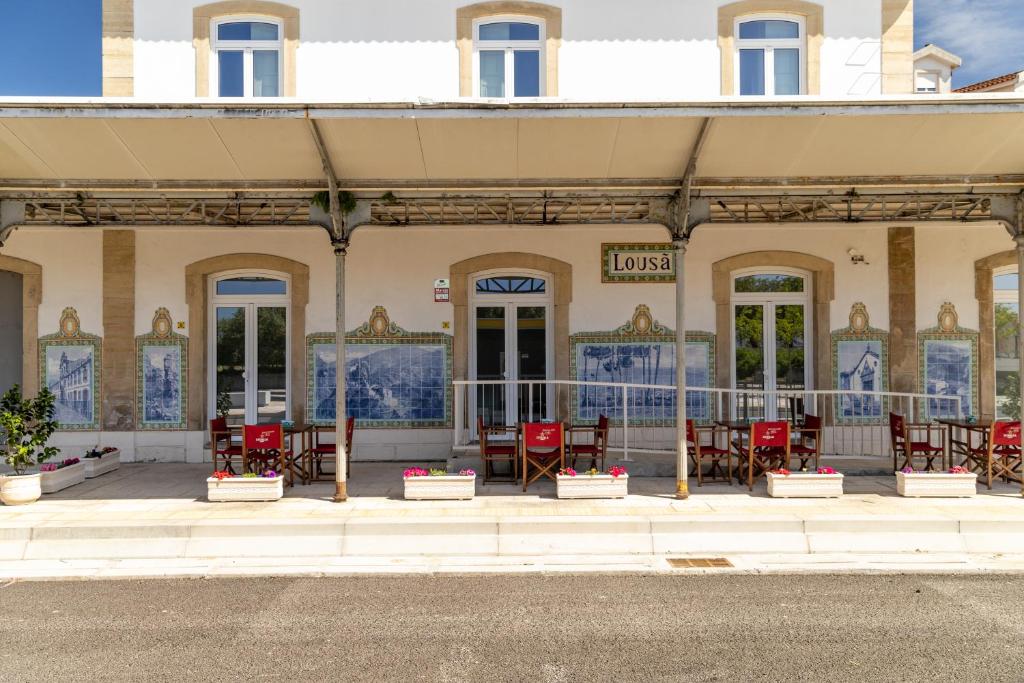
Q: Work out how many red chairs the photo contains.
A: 11